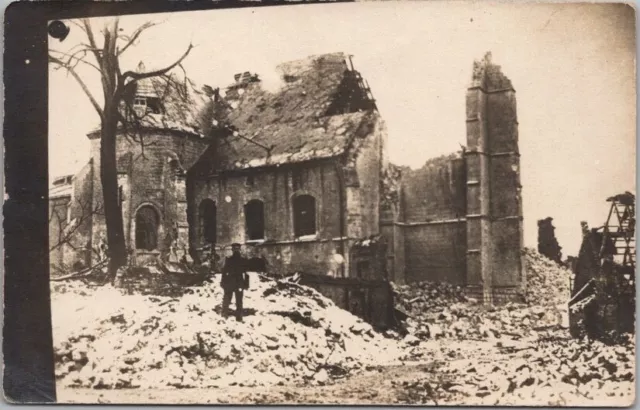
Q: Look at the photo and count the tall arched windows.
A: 4